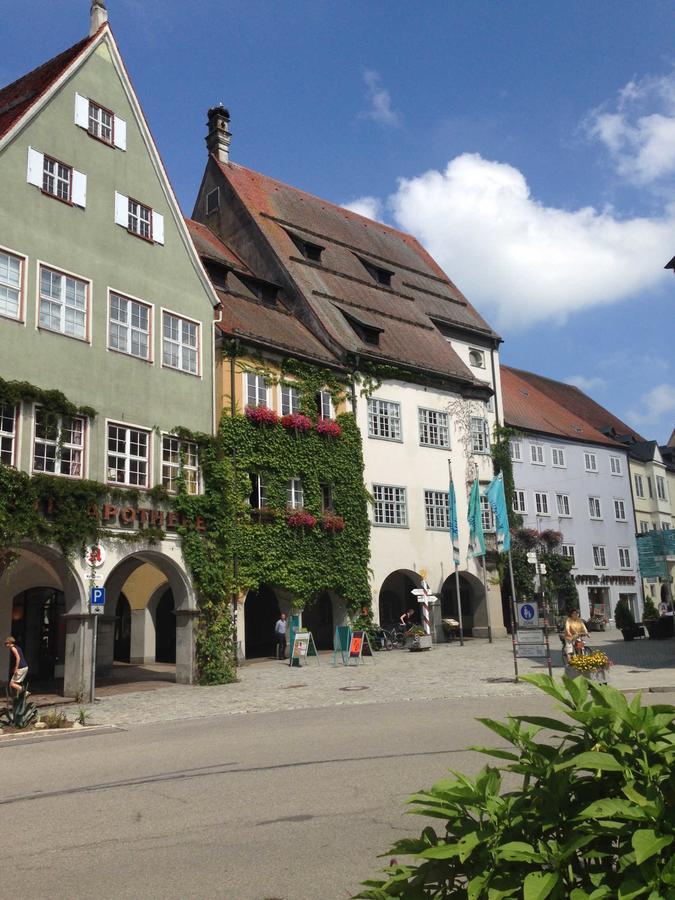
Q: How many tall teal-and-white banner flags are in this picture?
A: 3